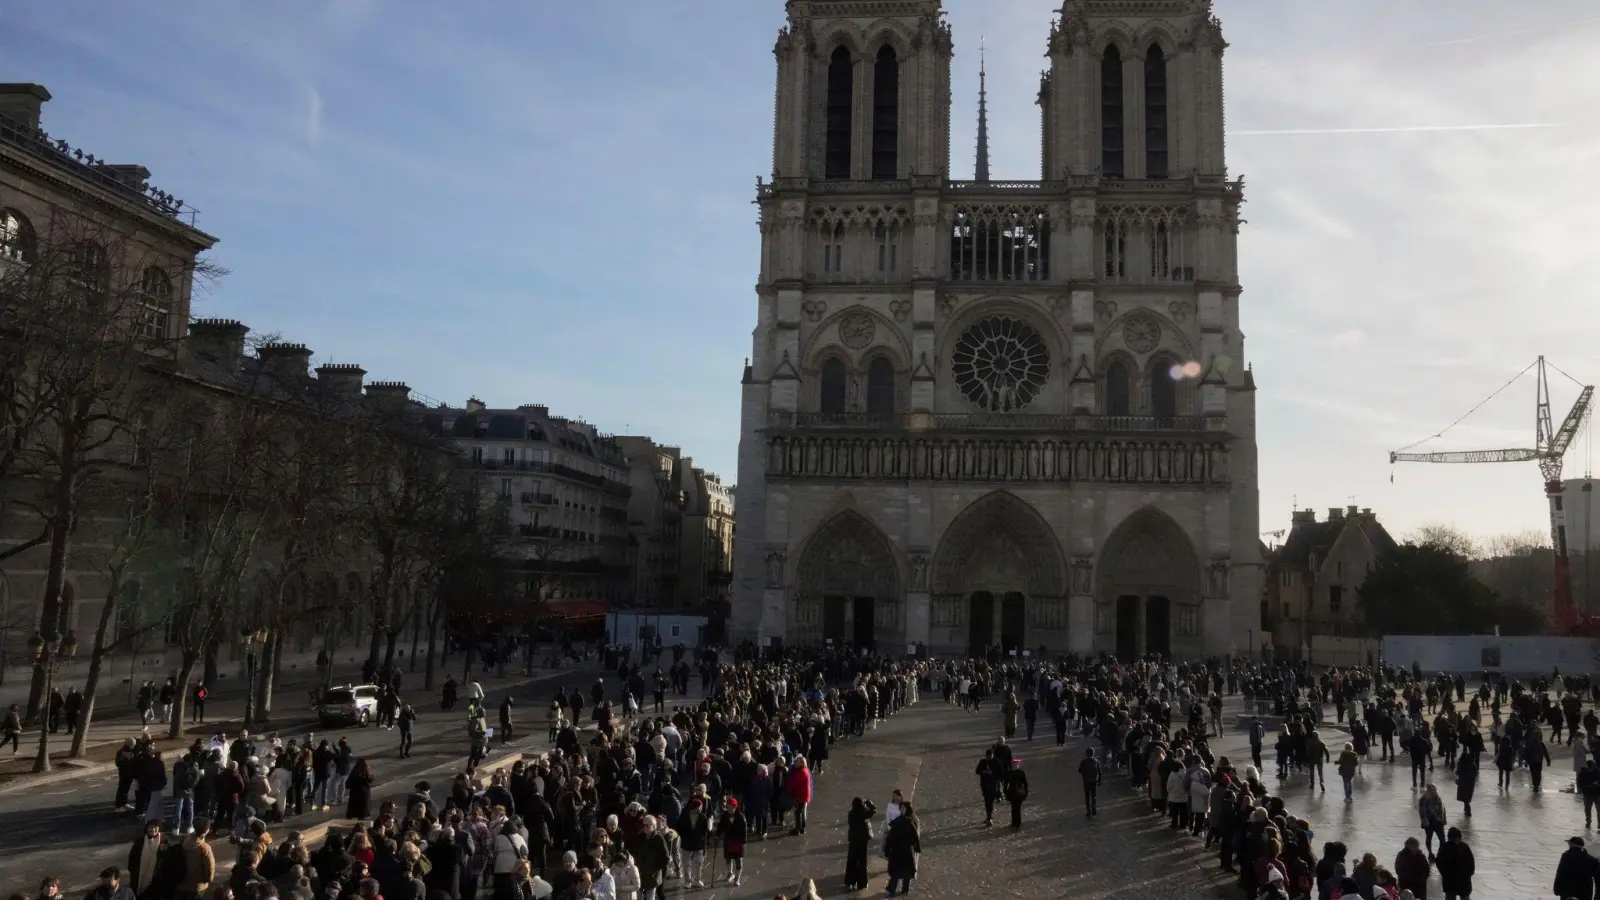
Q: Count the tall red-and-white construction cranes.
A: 1